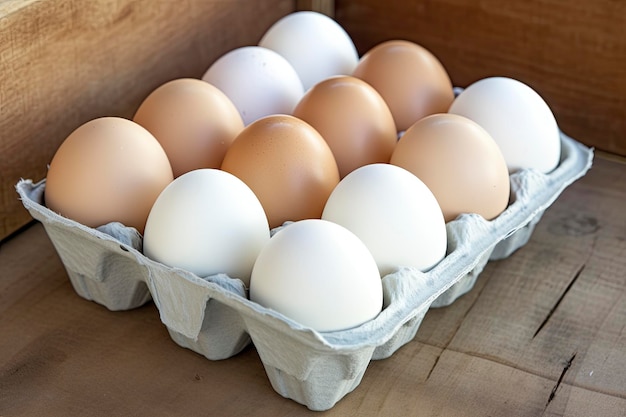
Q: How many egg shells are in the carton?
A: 12